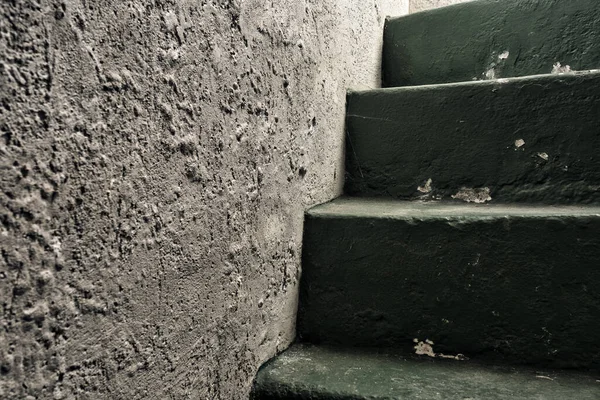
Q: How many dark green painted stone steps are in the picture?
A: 4